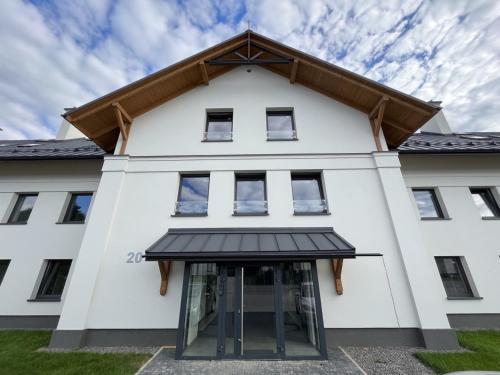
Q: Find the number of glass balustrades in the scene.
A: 5